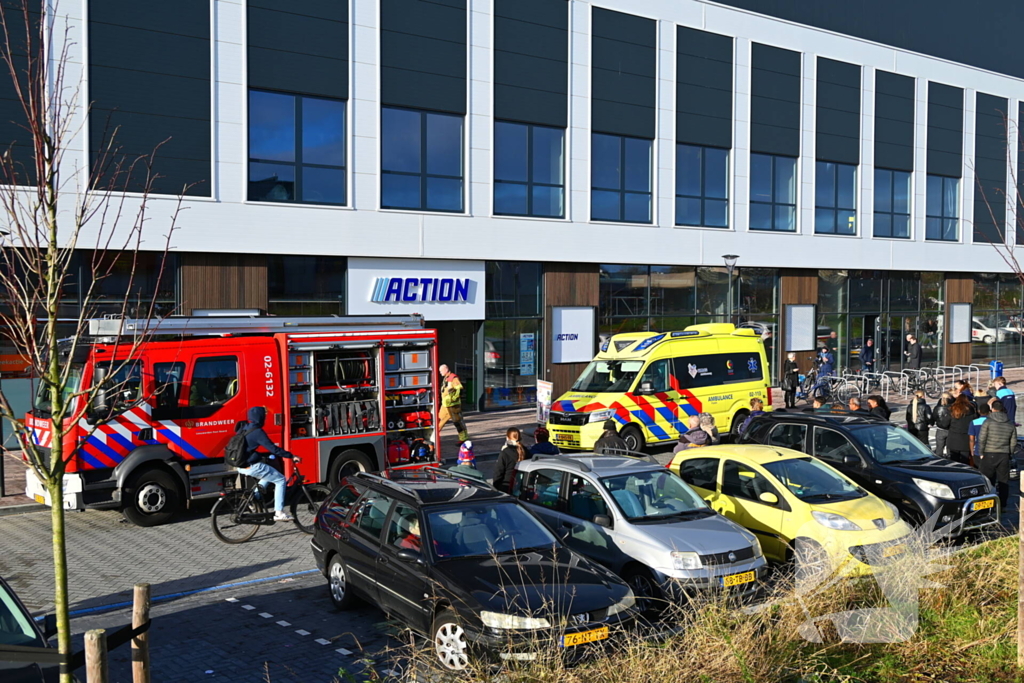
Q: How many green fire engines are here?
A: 0